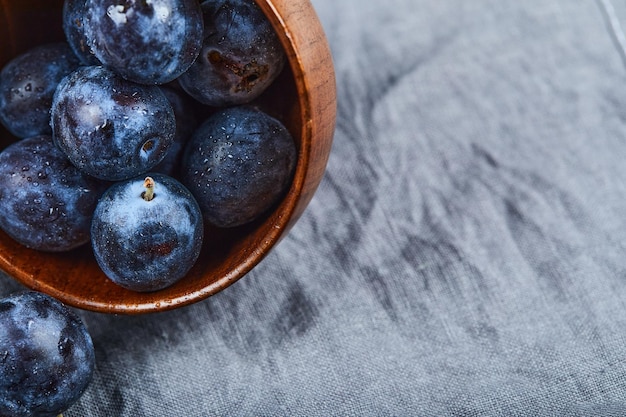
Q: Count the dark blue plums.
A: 10